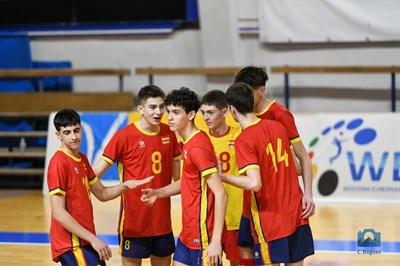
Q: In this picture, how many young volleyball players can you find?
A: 6